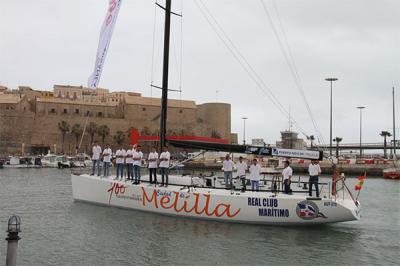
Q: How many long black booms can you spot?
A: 1